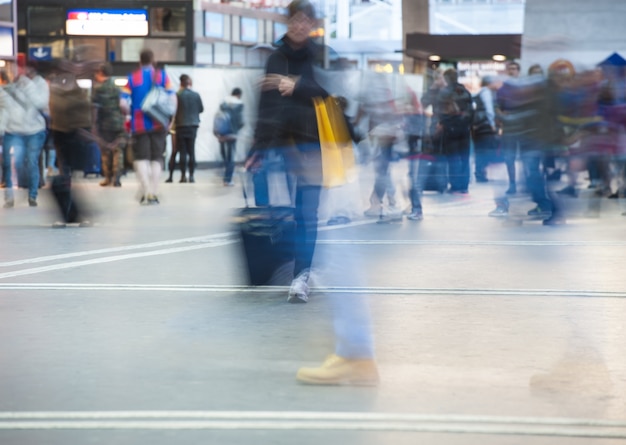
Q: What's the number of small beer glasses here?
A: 0